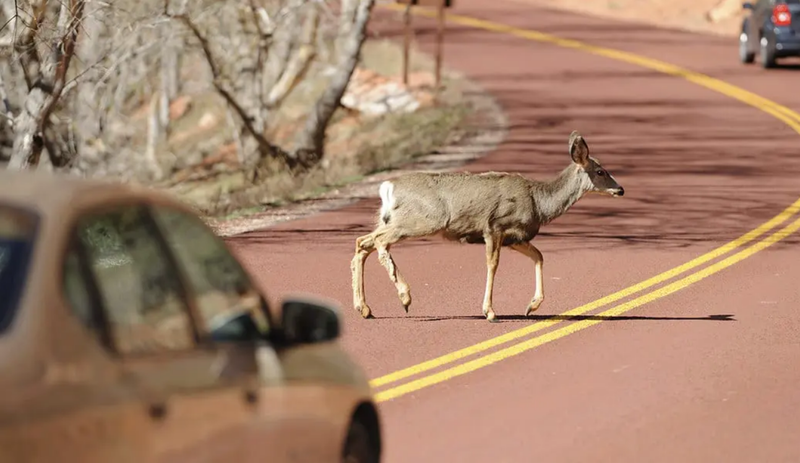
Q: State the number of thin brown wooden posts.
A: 2